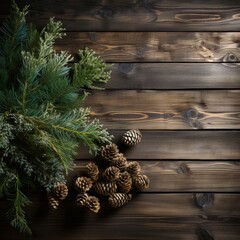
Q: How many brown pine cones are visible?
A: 15